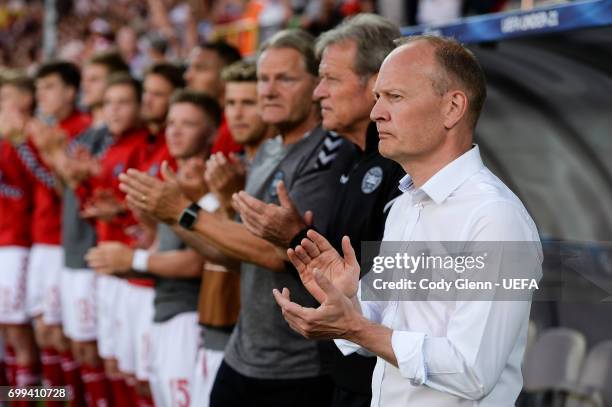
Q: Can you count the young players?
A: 8